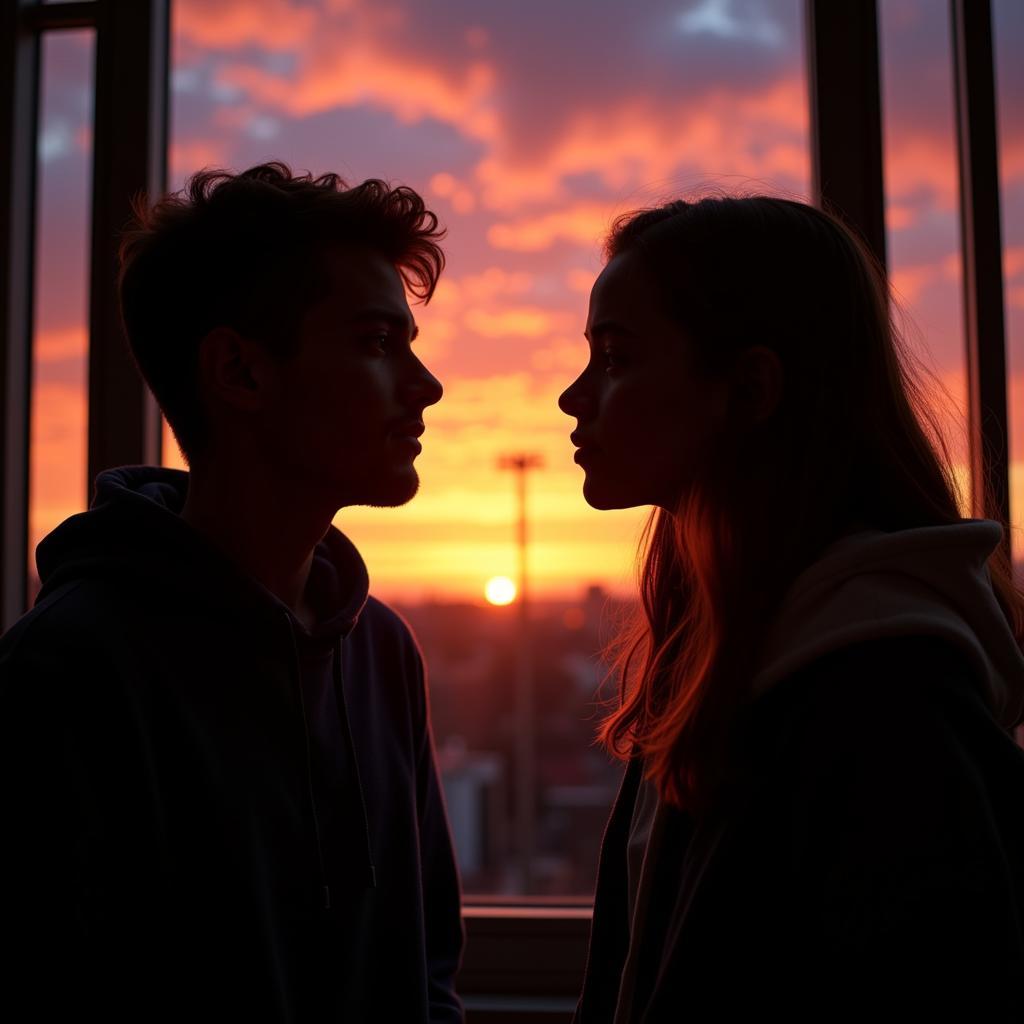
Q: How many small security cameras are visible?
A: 0